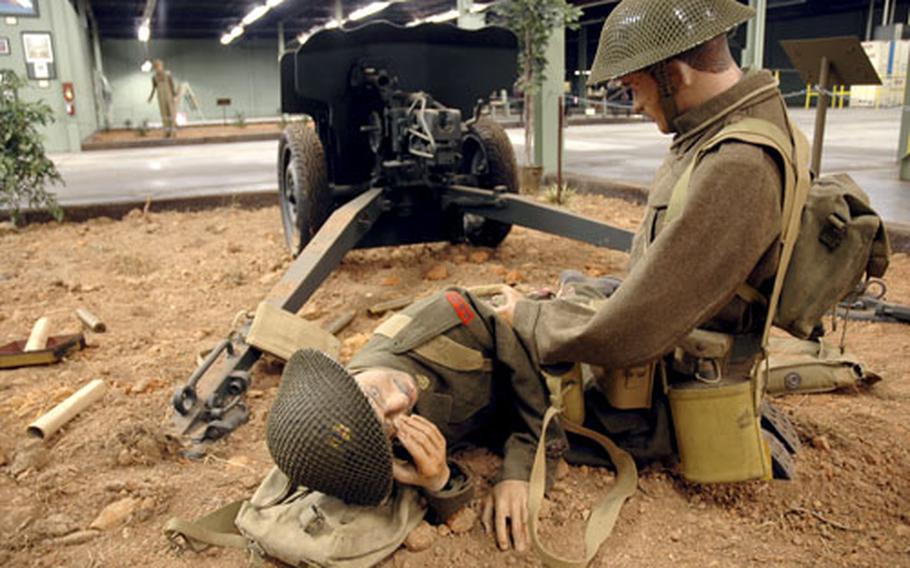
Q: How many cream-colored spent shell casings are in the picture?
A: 3